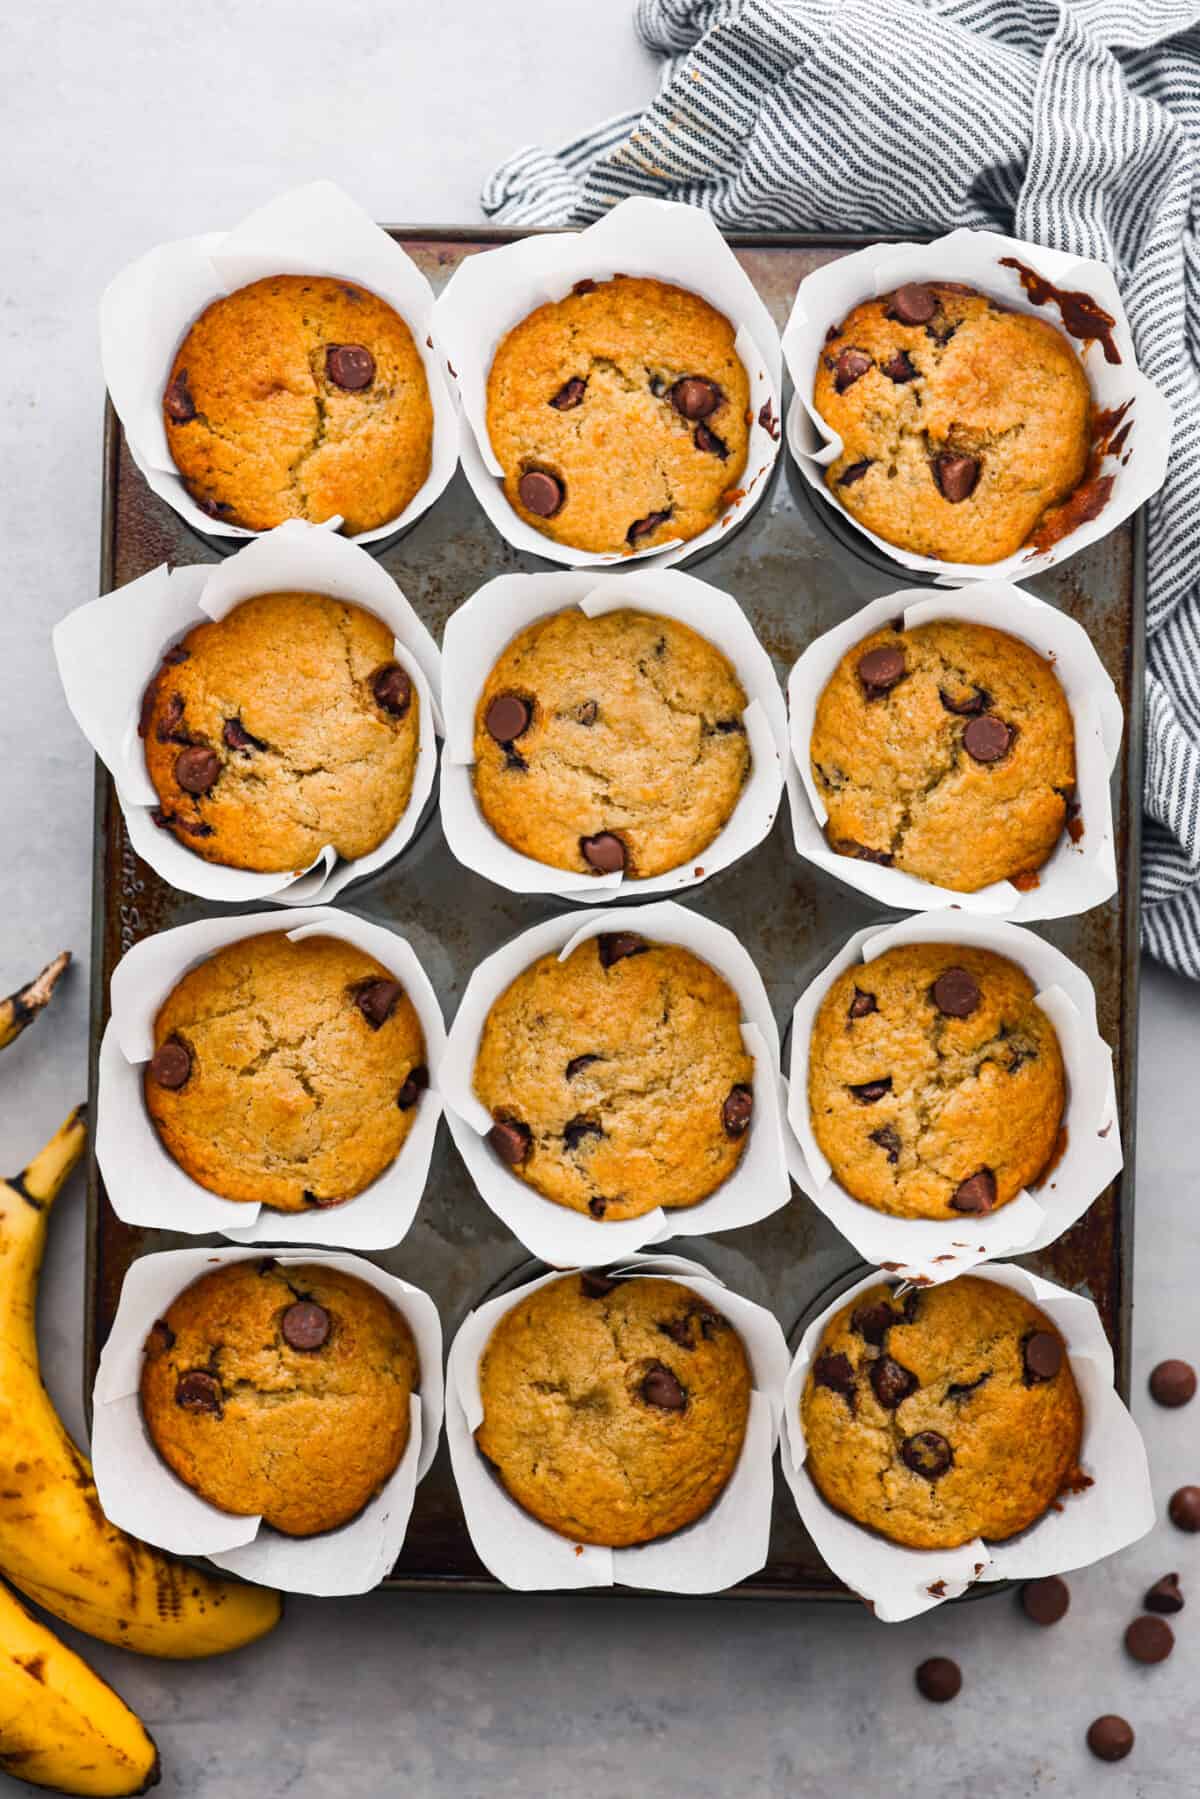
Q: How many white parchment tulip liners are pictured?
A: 12